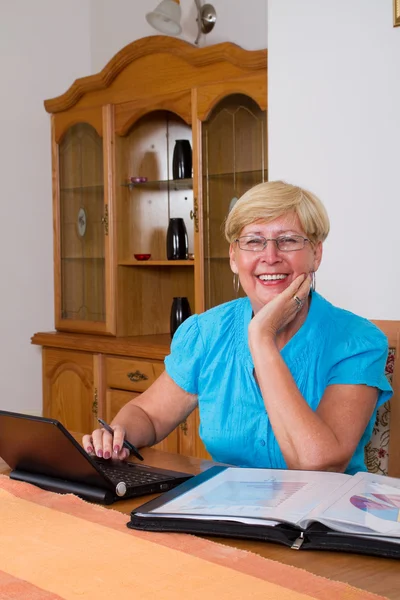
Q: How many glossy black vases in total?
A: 3